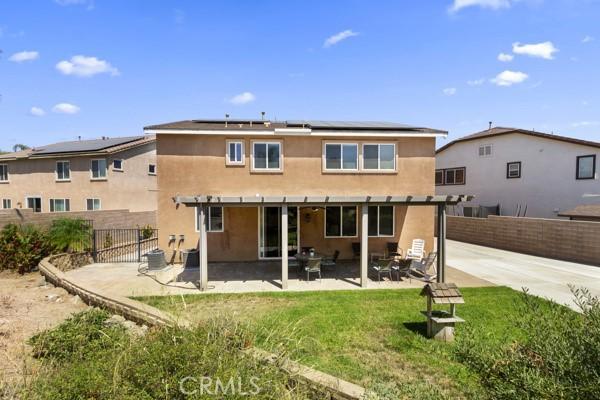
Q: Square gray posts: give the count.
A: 4